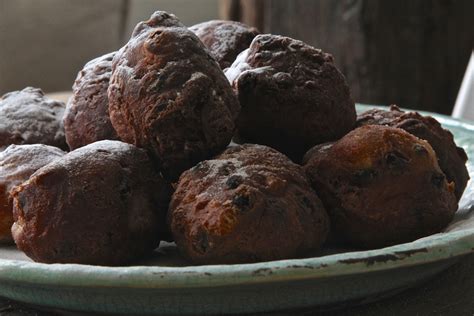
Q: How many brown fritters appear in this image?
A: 10